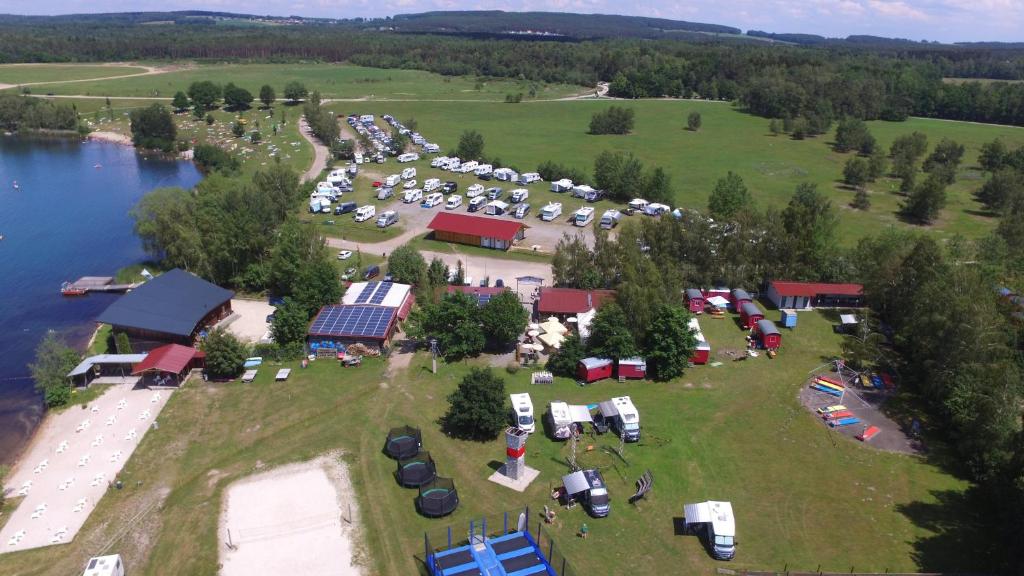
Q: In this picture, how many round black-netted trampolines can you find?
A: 3